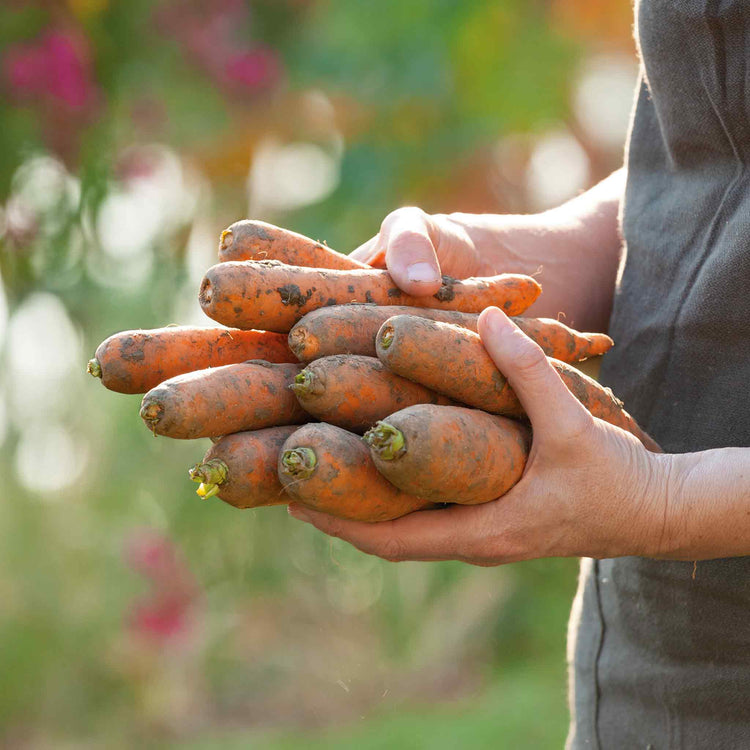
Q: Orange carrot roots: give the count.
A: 10